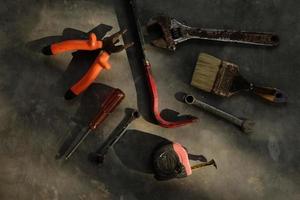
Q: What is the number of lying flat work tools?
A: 8